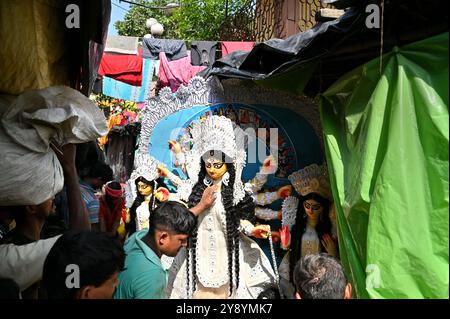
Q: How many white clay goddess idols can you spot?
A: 3